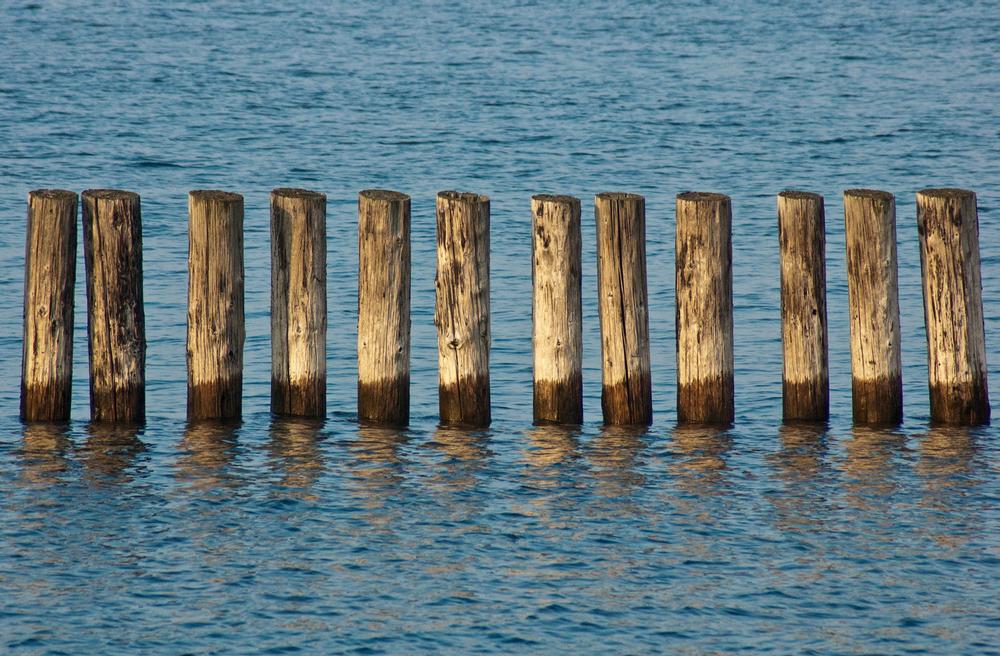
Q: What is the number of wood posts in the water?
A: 12